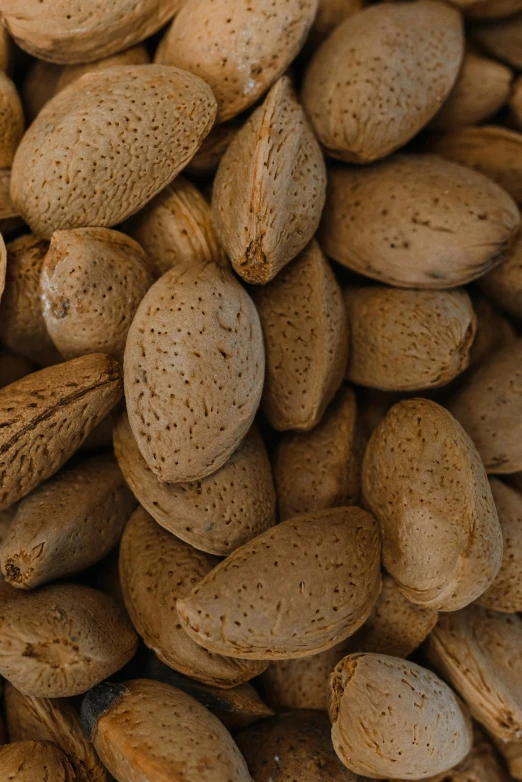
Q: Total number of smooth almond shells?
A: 0